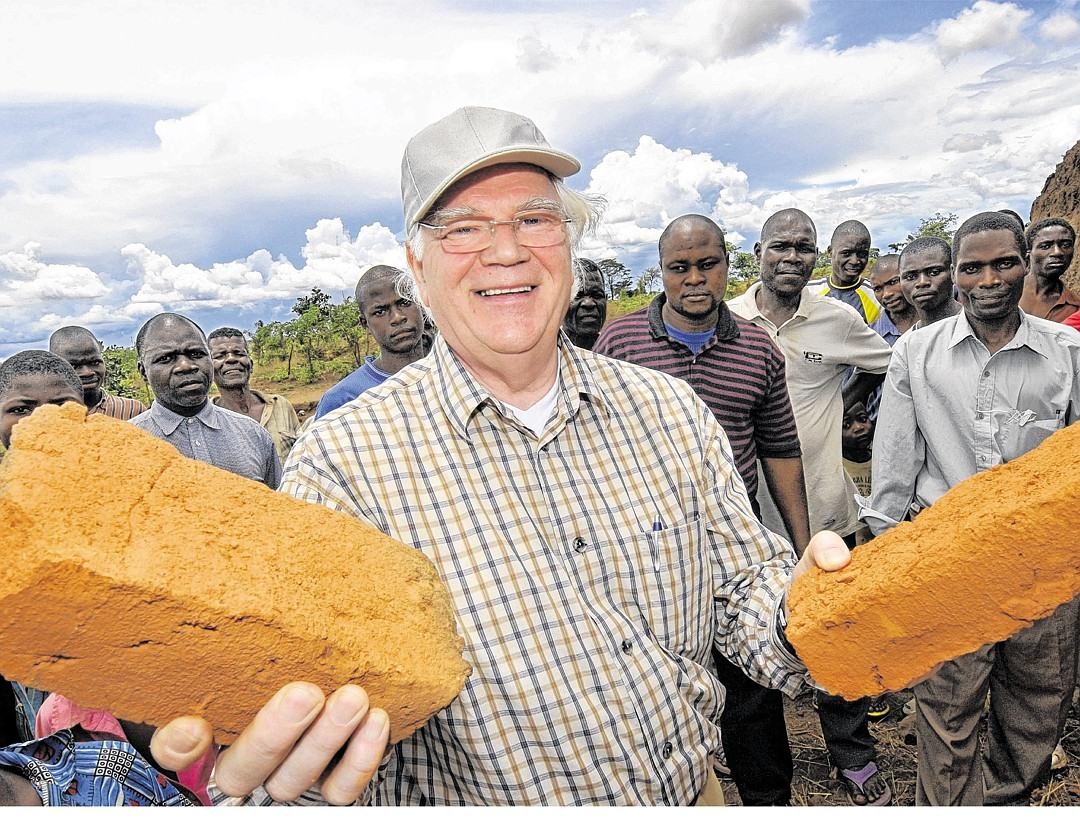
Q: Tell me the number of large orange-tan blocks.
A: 2